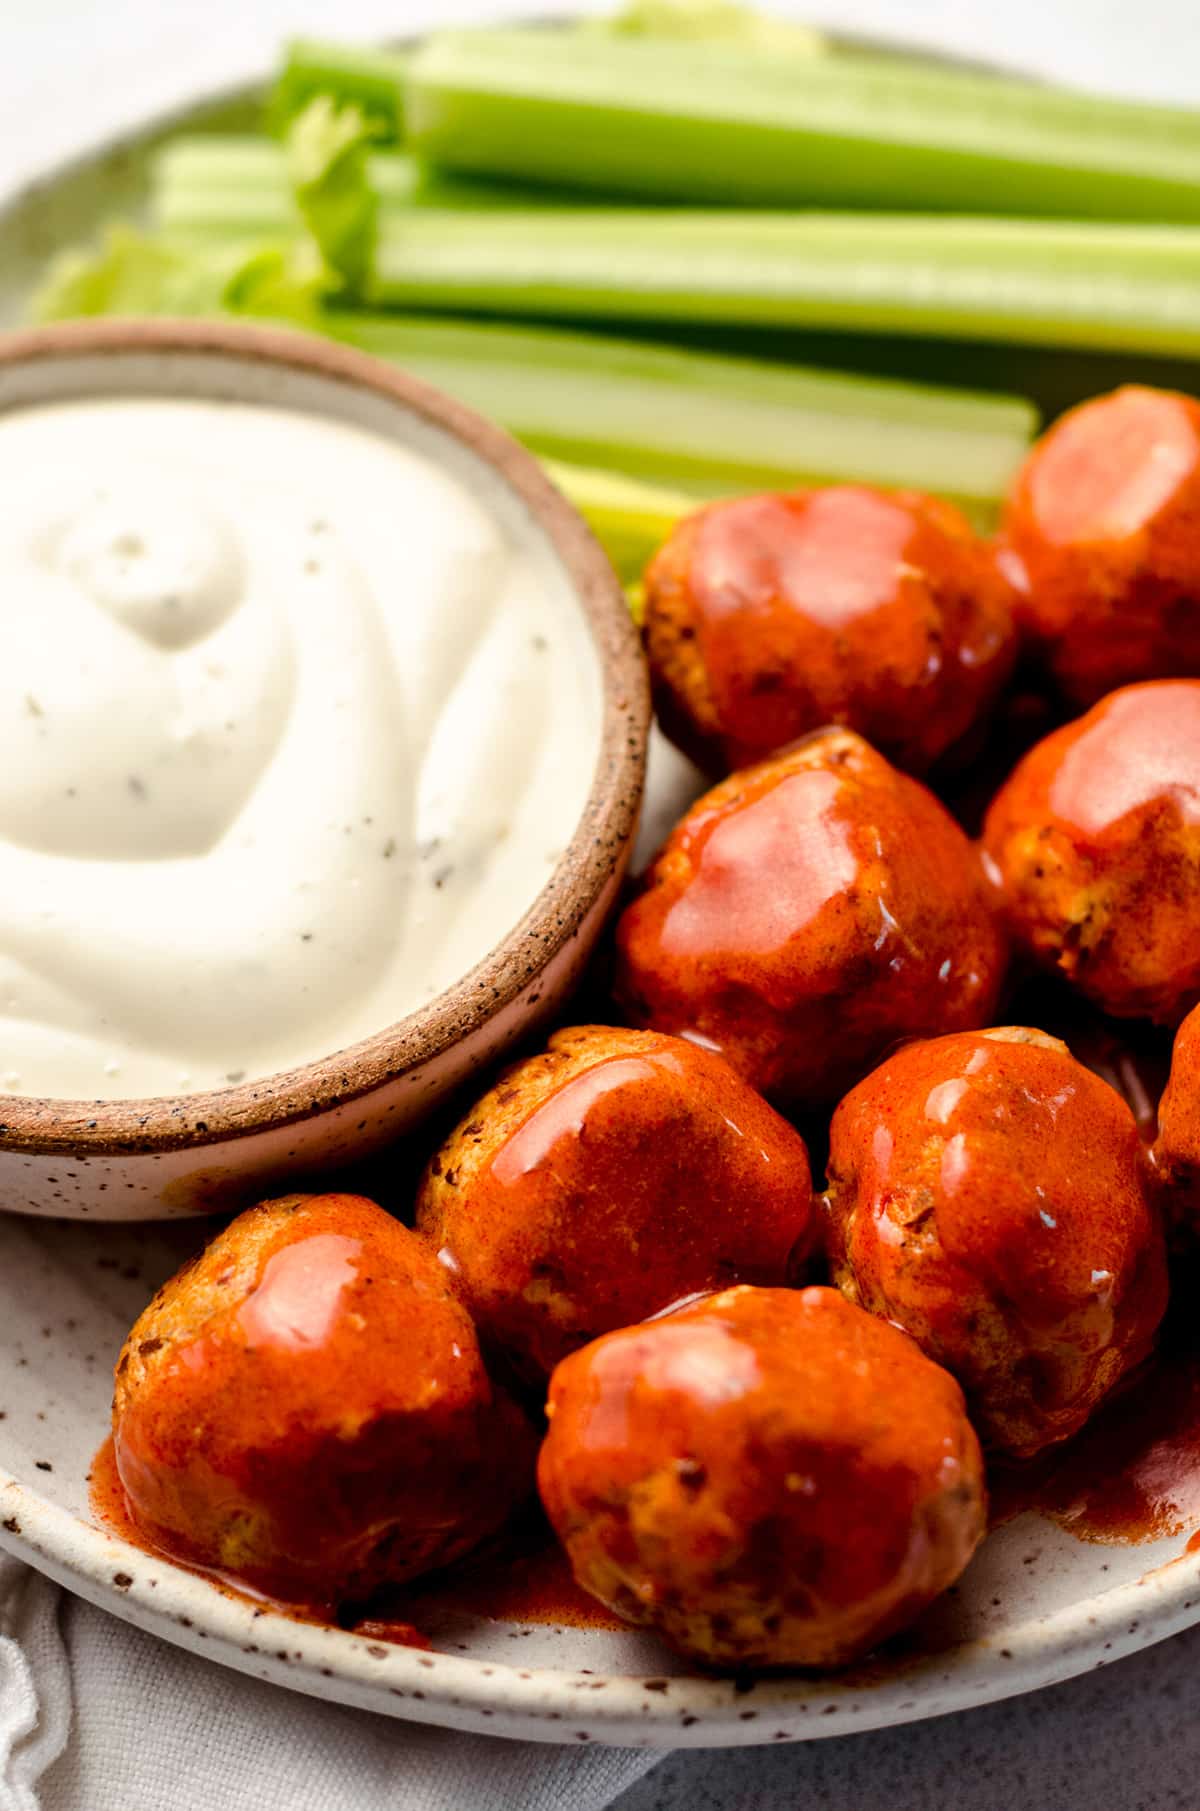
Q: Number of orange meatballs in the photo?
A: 9